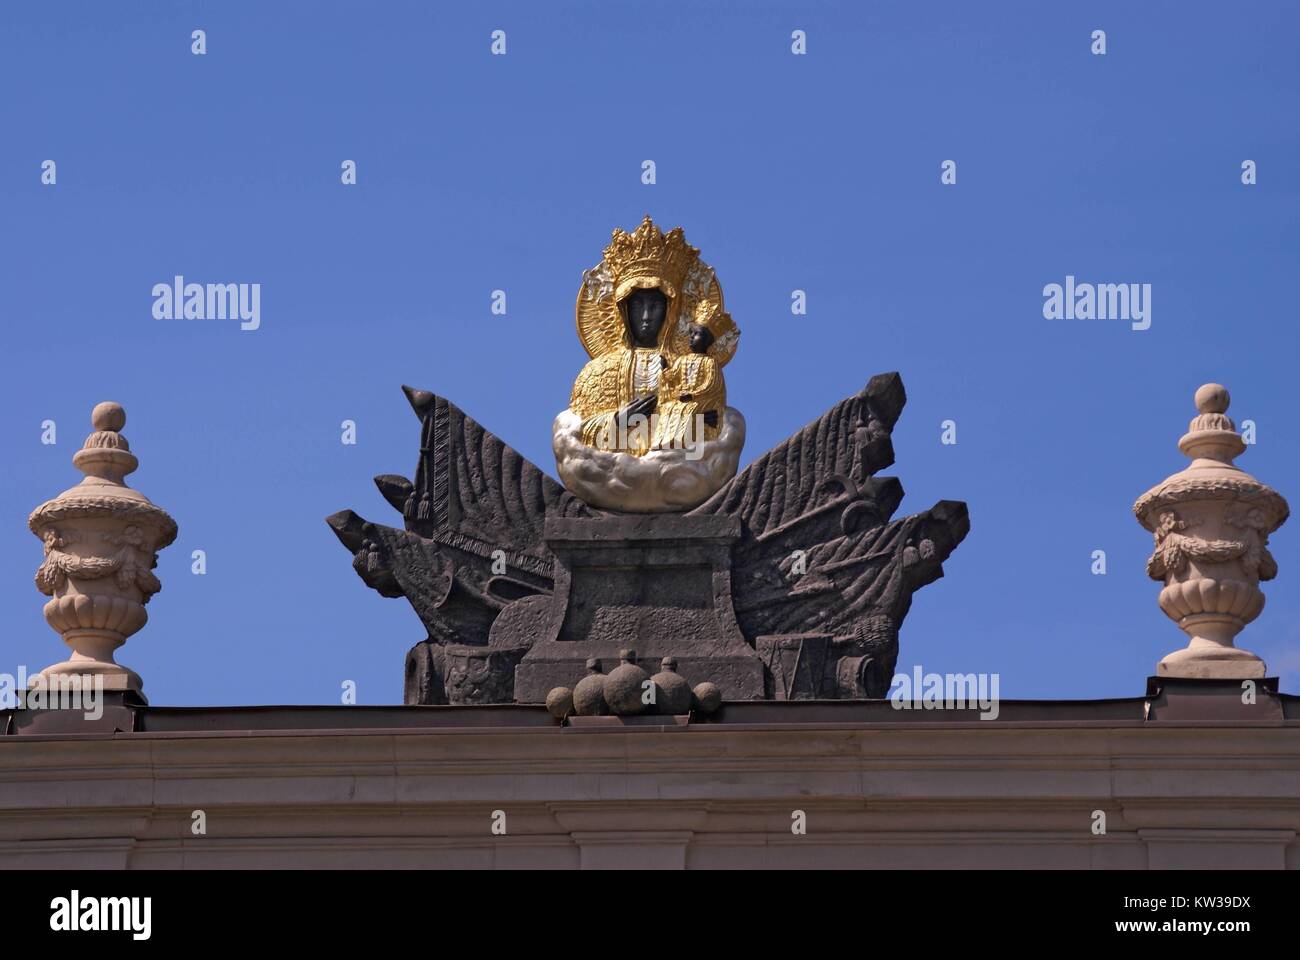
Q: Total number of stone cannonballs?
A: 5